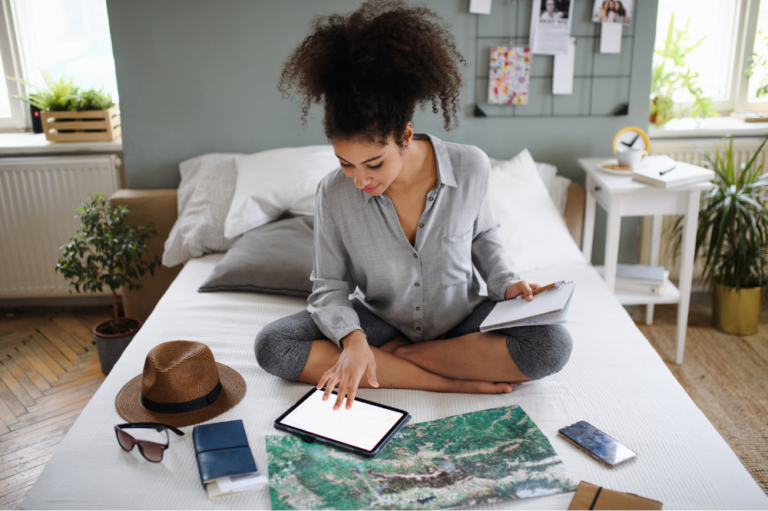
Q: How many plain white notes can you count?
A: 3